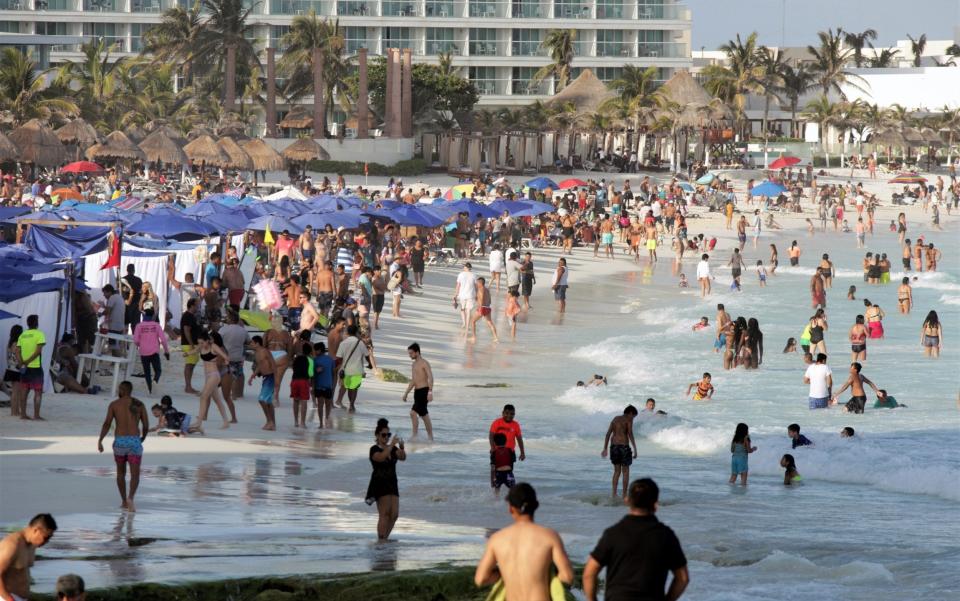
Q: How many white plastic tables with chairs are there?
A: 2